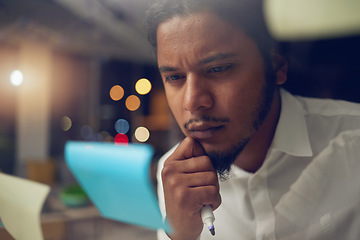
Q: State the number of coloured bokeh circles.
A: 6